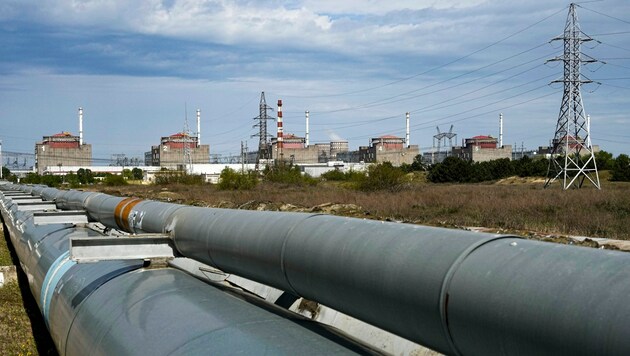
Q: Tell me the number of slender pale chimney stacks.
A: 6